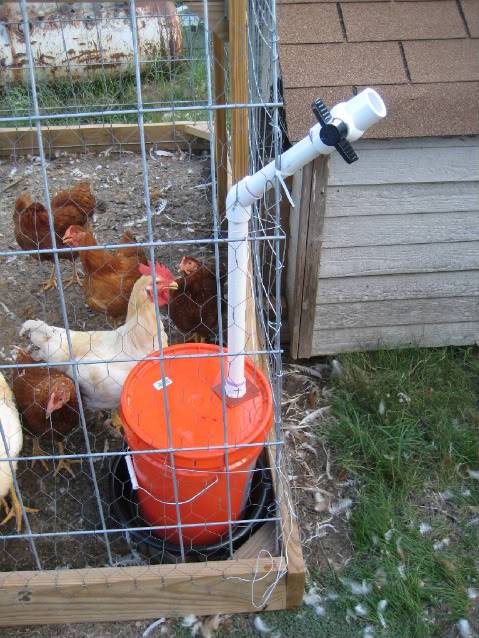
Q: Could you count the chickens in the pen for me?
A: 6